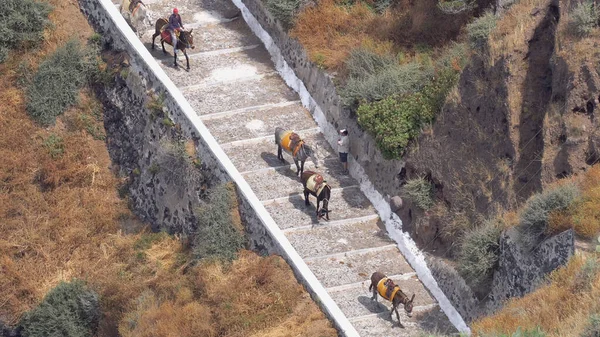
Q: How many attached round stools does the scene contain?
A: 0